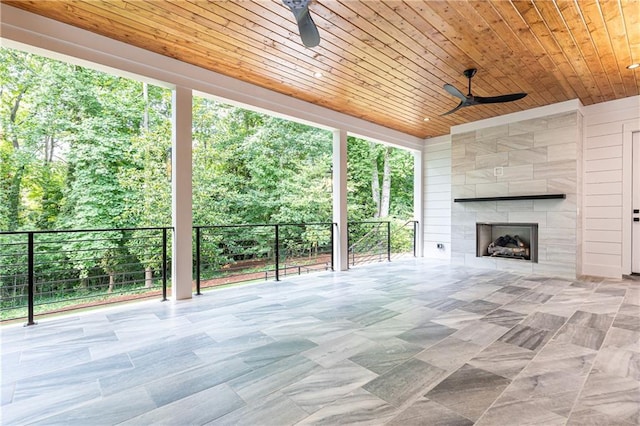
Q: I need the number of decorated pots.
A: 0